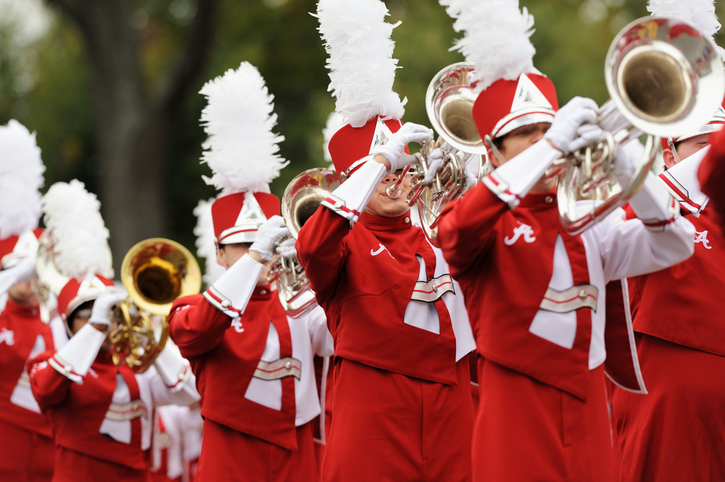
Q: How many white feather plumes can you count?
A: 8